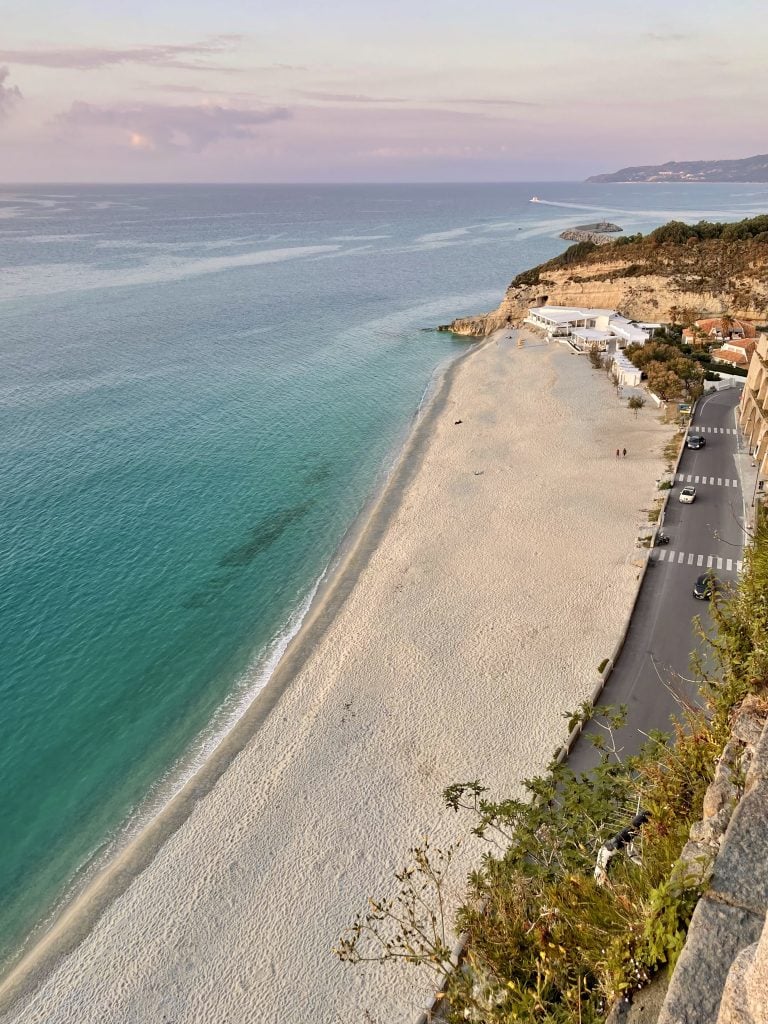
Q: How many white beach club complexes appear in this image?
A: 1